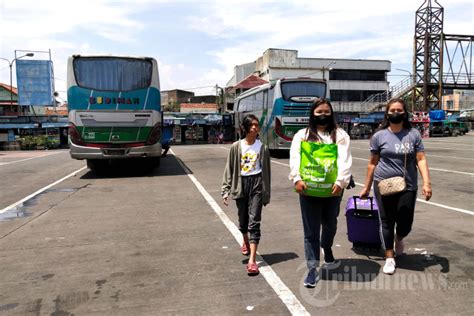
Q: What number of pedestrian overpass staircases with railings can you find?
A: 1